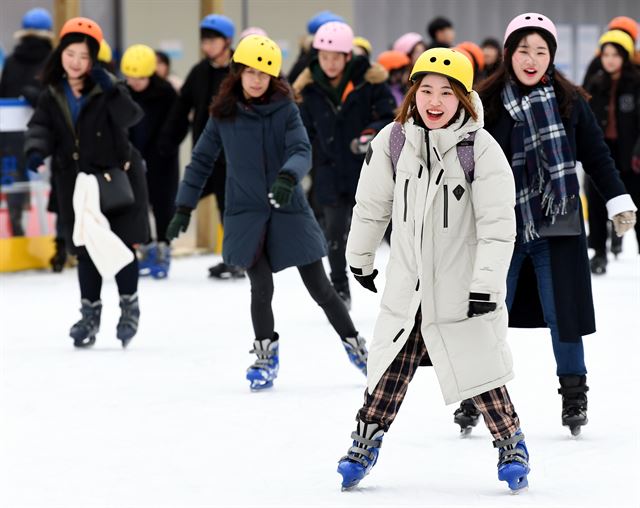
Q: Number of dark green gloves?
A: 2